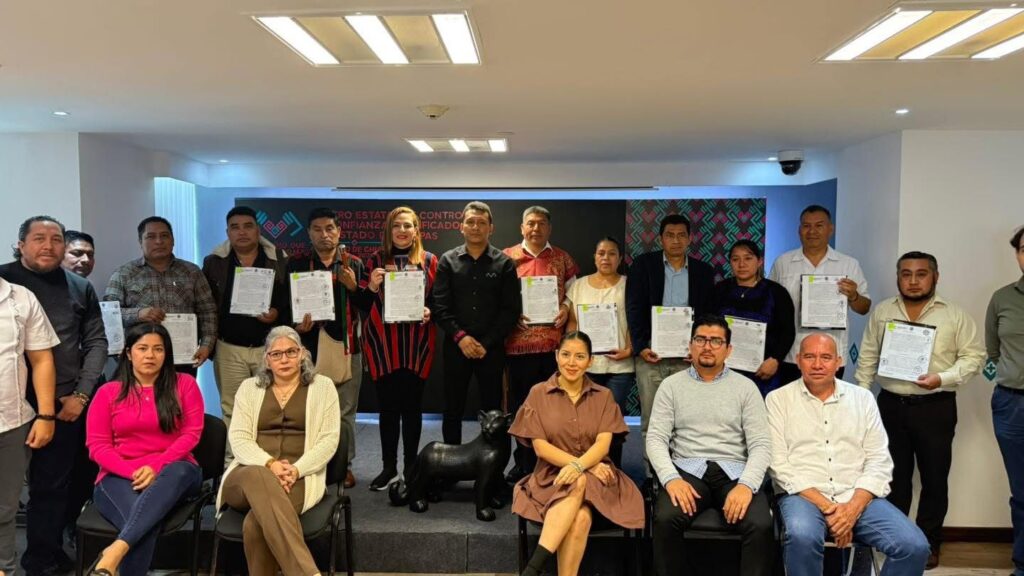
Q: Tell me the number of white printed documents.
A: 11